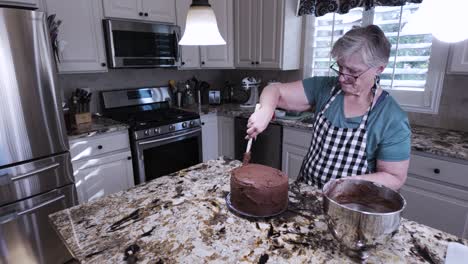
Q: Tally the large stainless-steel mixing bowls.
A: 1